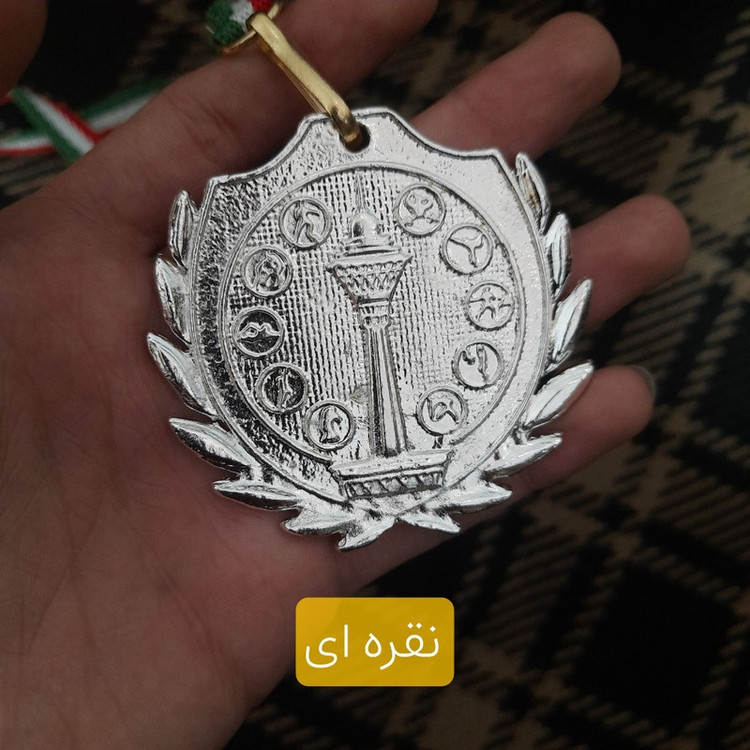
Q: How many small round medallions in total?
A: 10